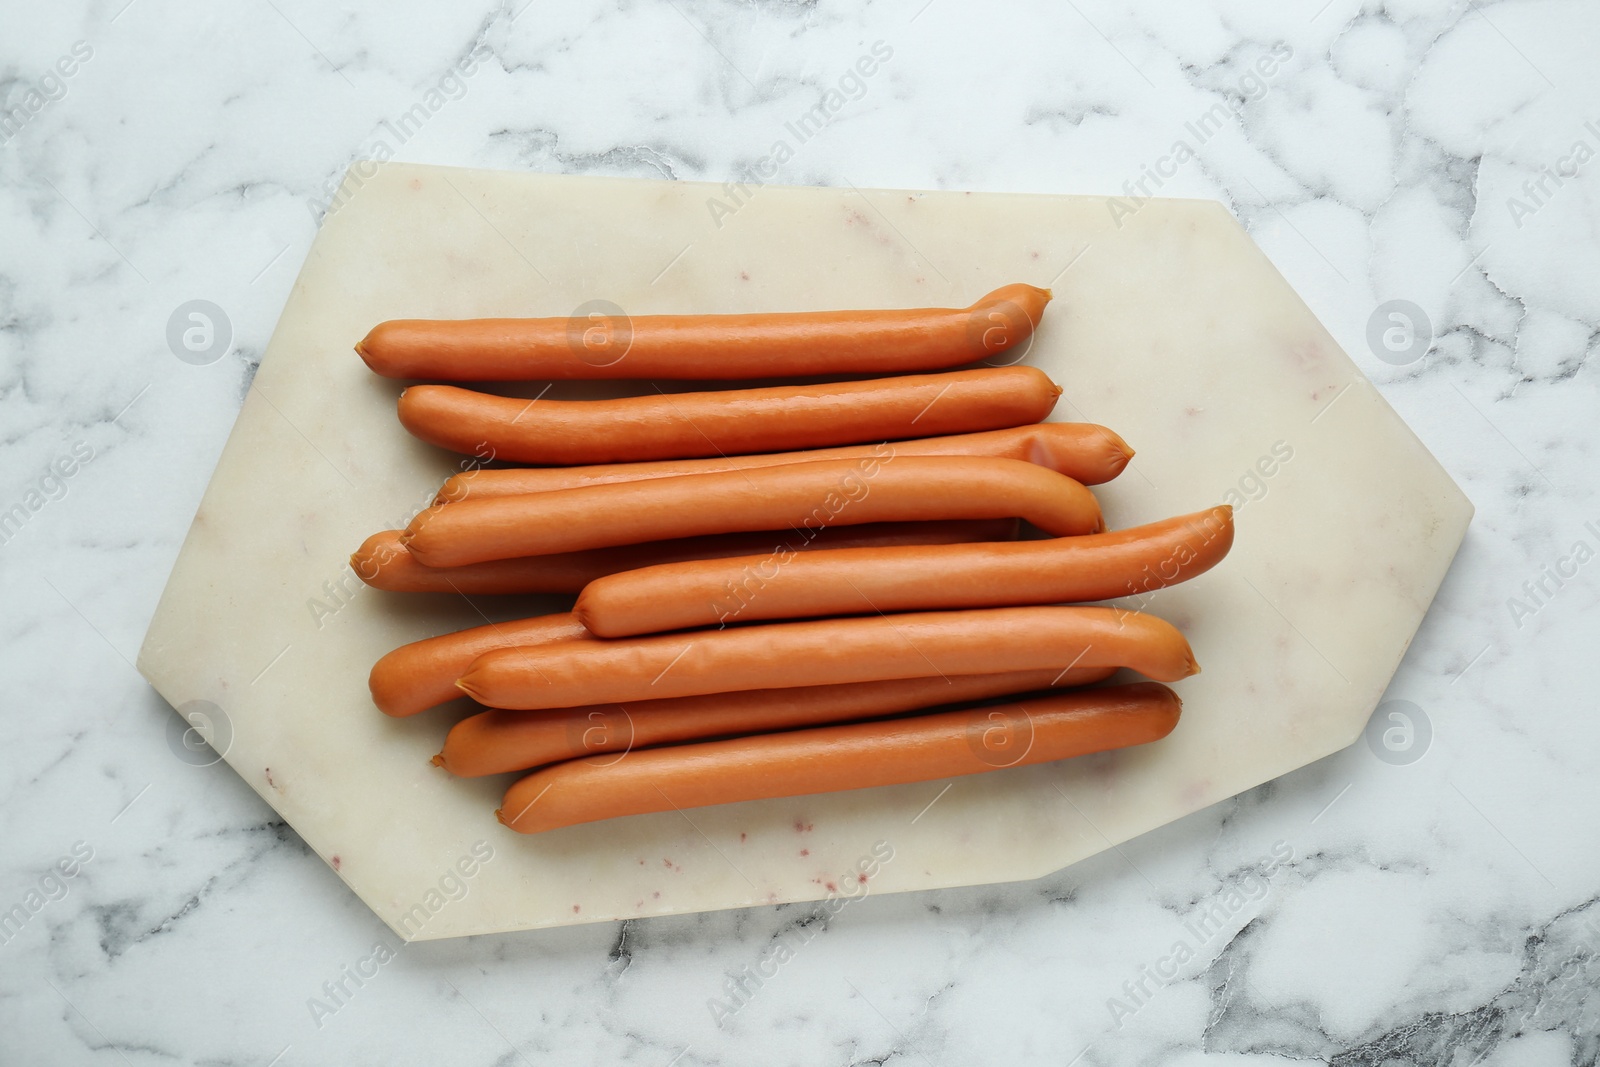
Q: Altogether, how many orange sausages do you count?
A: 10